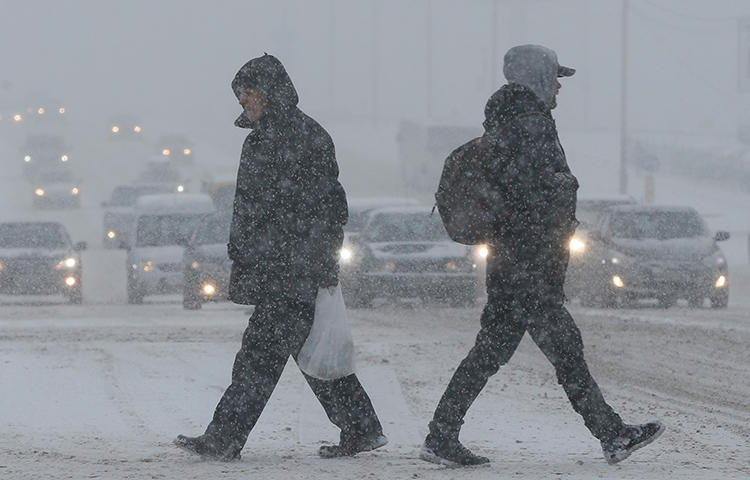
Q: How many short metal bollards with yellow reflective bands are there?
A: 0